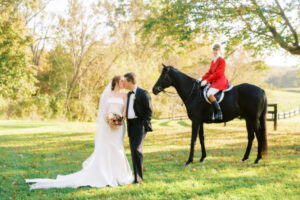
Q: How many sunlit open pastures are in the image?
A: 1